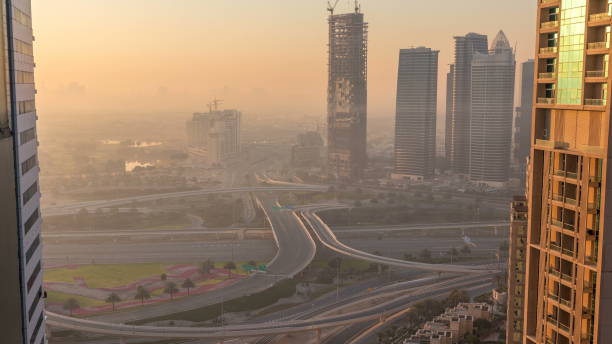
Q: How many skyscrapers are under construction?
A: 1